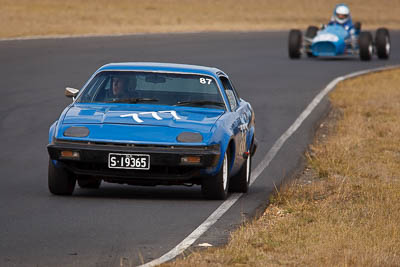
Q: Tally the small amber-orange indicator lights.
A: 2